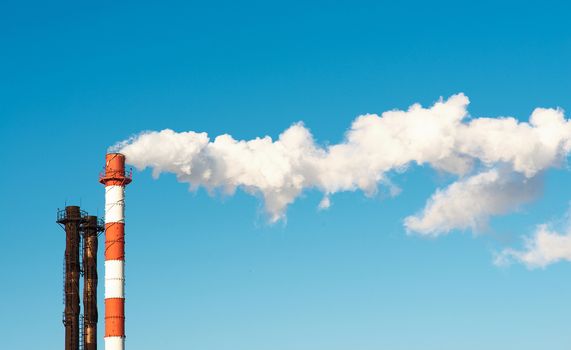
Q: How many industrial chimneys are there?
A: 3